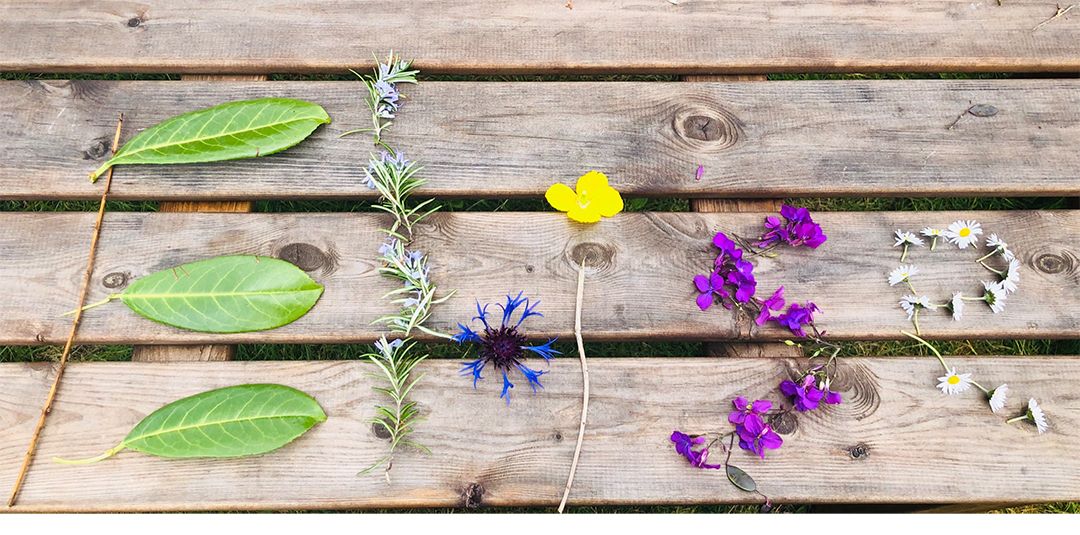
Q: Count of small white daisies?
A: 12